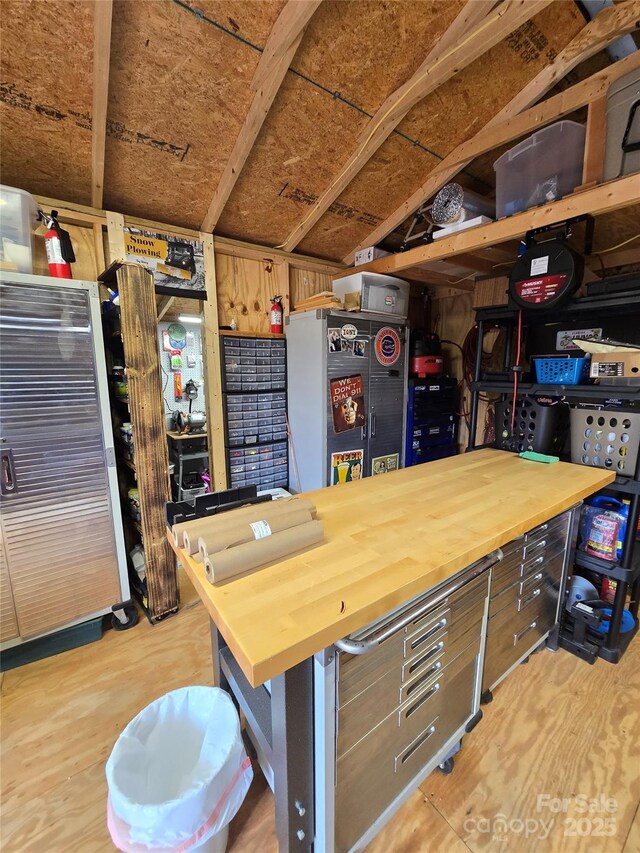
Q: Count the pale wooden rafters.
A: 4